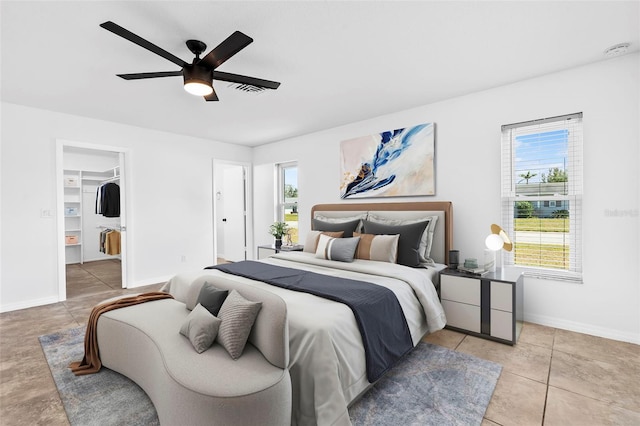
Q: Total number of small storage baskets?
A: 3